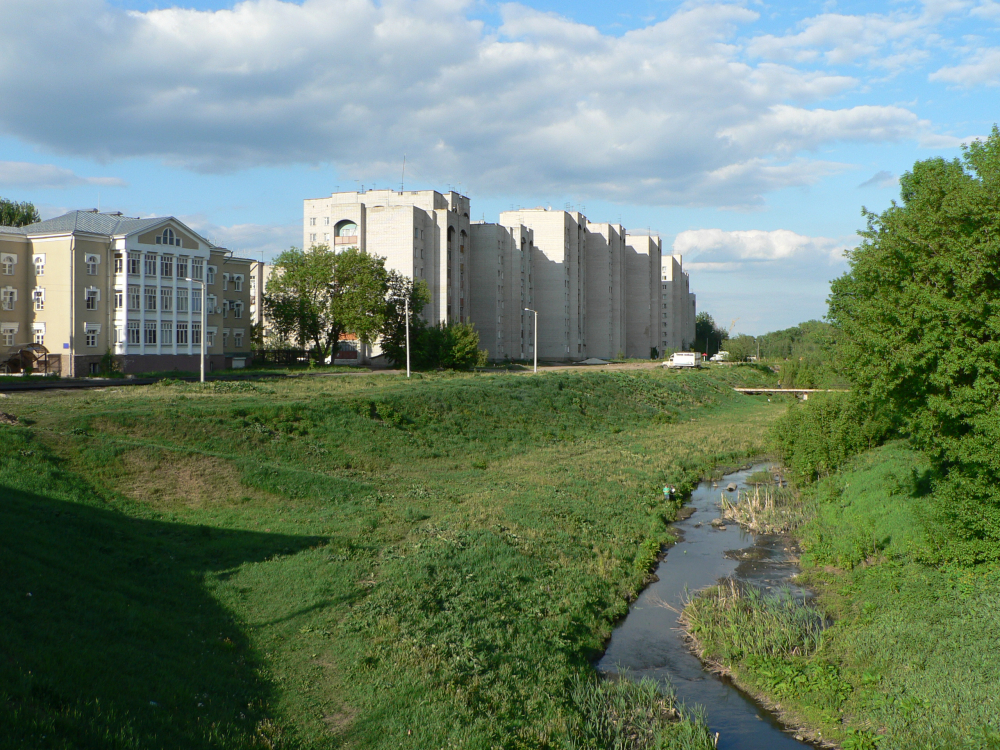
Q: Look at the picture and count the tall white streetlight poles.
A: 3